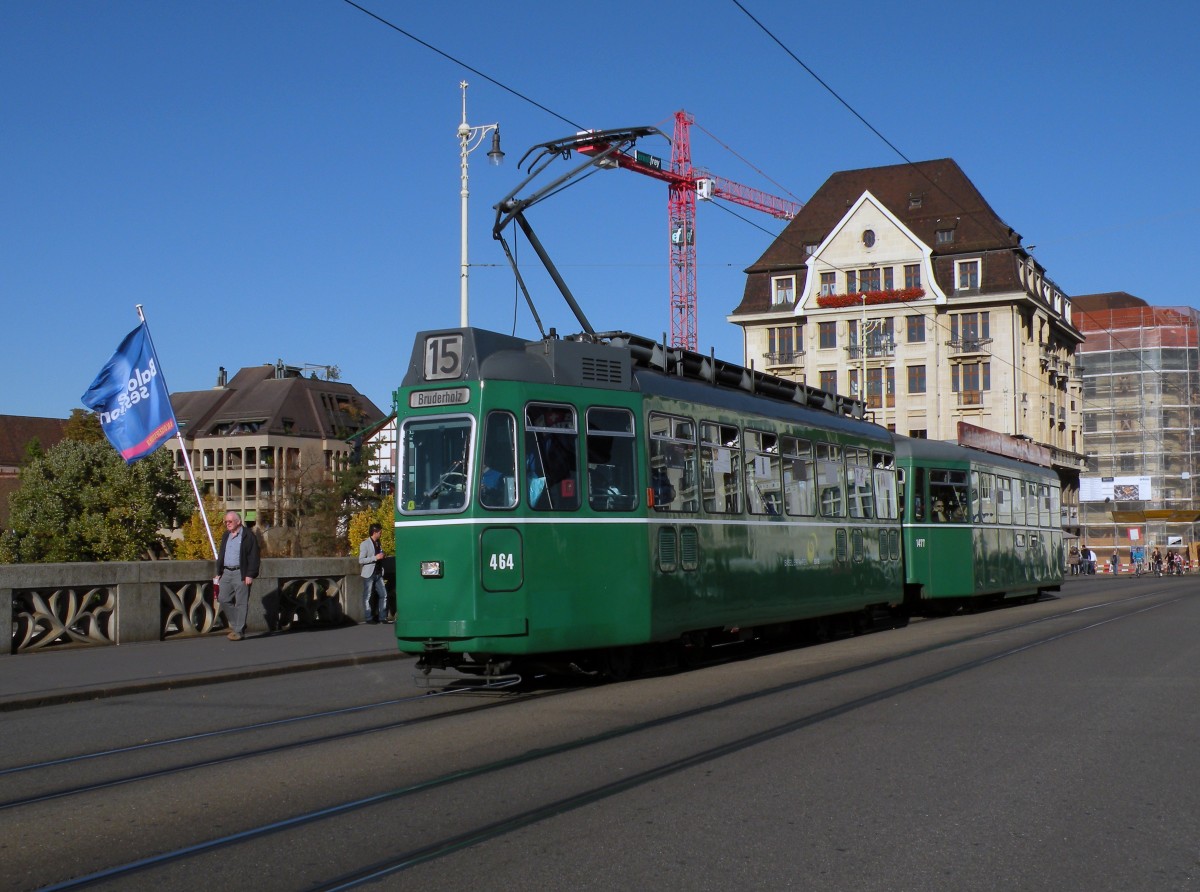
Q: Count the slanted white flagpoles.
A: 1